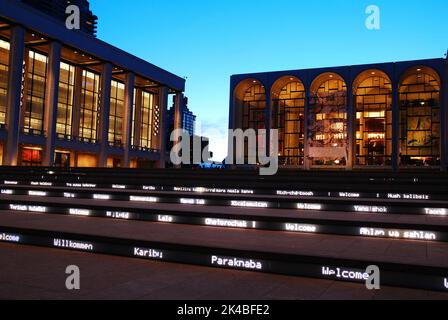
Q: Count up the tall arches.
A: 5